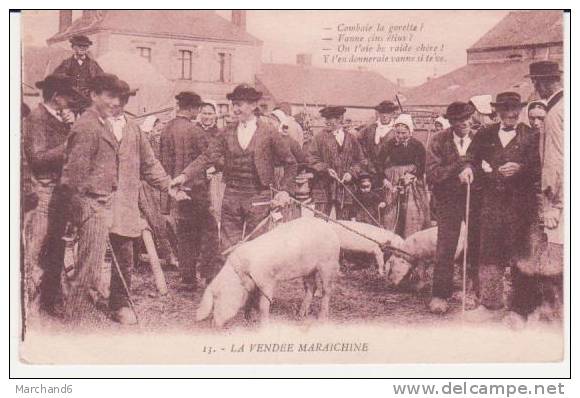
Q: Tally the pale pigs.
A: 3